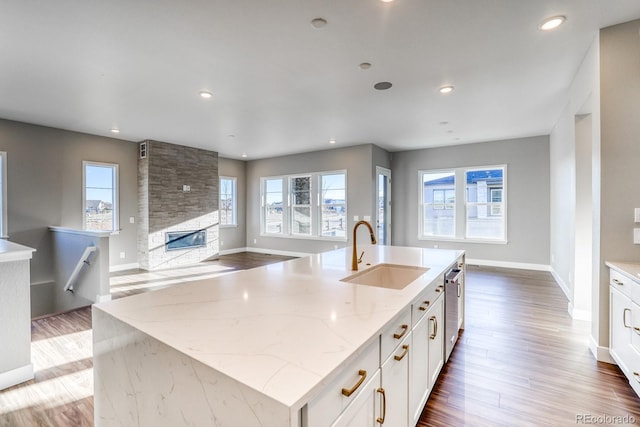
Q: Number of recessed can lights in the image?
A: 7